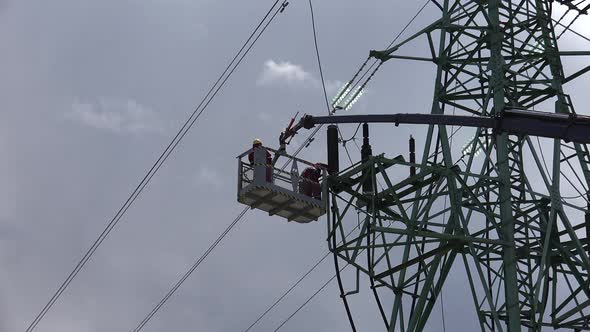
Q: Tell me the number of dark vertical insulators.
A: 3